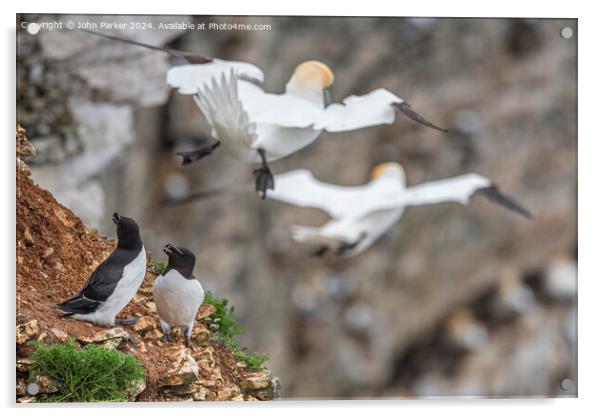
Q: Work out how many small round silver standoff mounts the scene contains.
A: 4